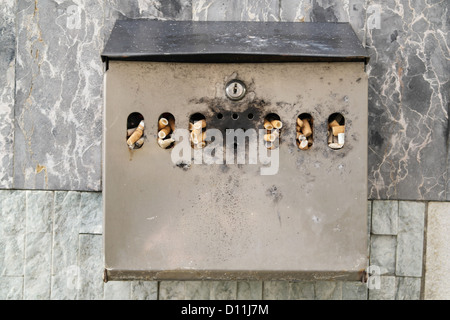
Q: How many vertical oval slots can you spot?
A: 6